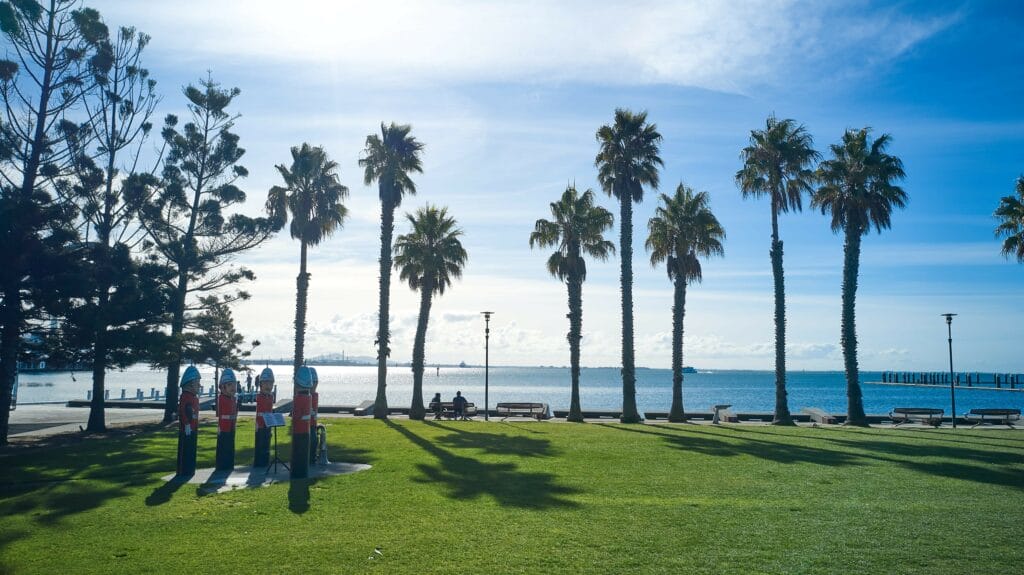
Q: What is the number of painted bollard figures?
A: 5